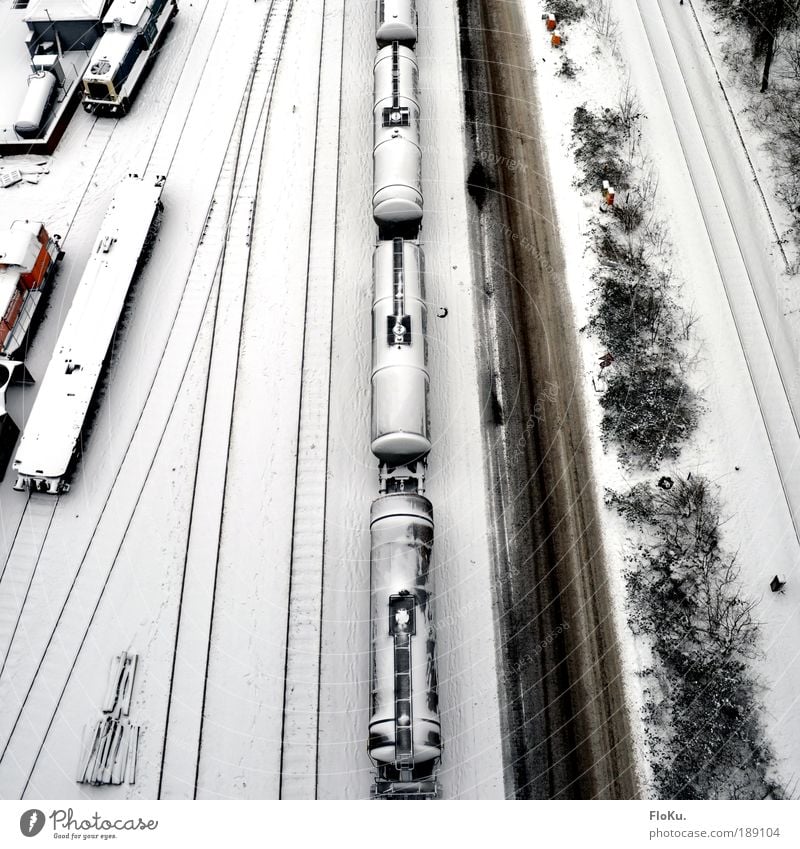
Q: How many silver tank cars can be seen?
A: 4